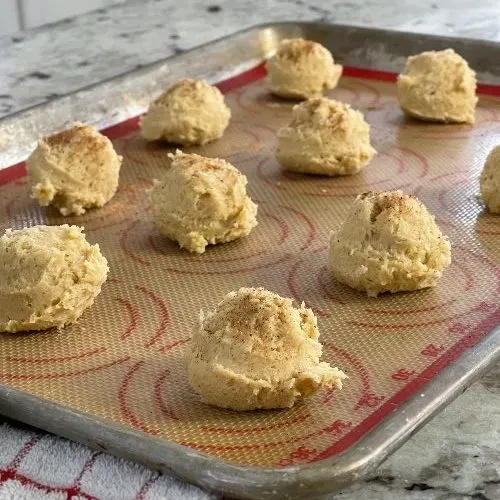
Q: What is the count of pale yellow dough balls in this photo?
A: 10